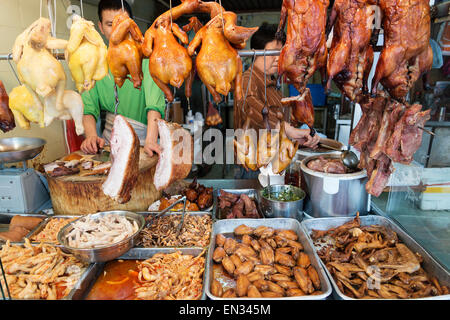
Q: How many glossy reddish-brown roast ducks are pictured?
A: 3